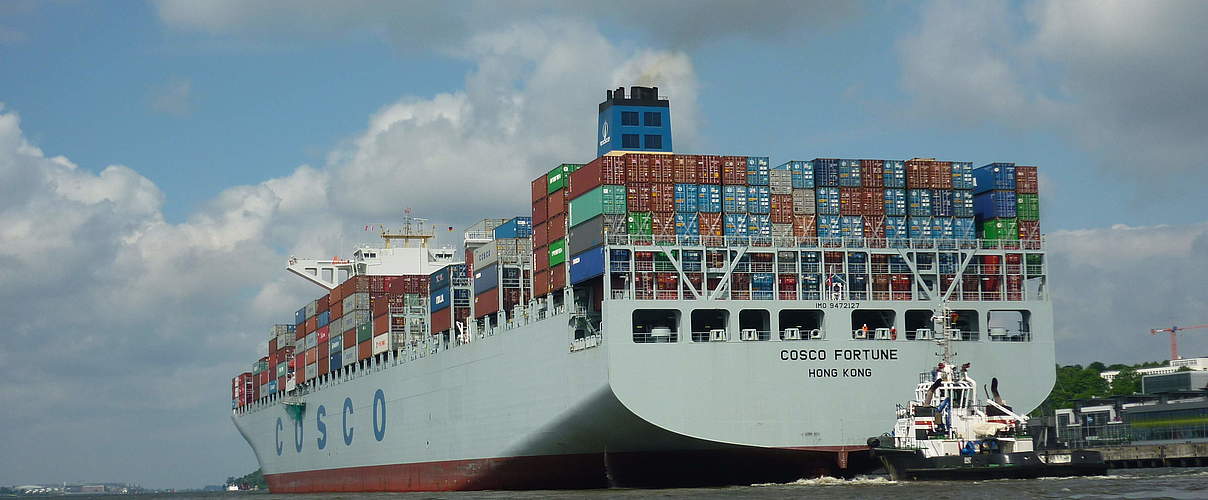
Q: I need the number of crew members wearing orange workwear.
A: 2